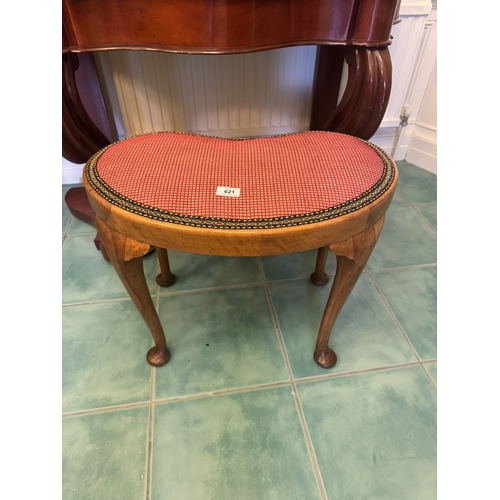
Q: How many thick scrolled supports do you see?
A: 2